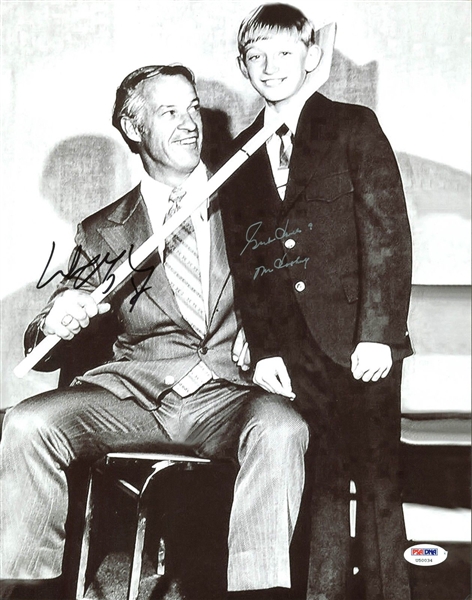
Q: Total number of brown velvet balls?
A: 0